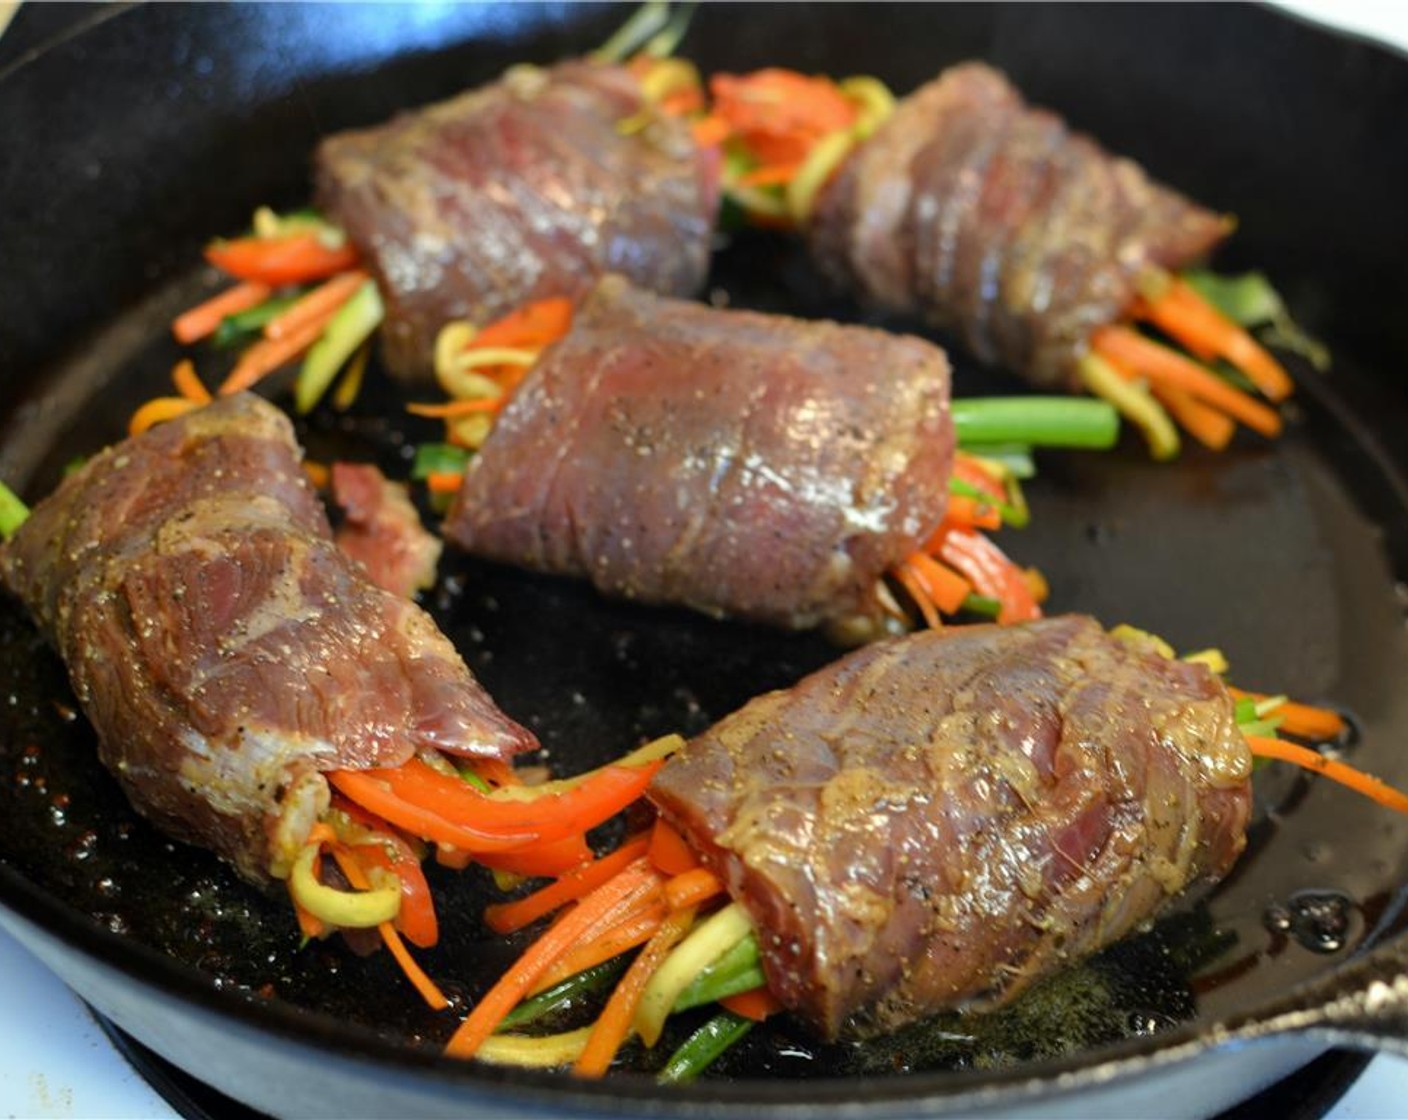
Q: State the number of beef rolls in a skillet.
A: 5